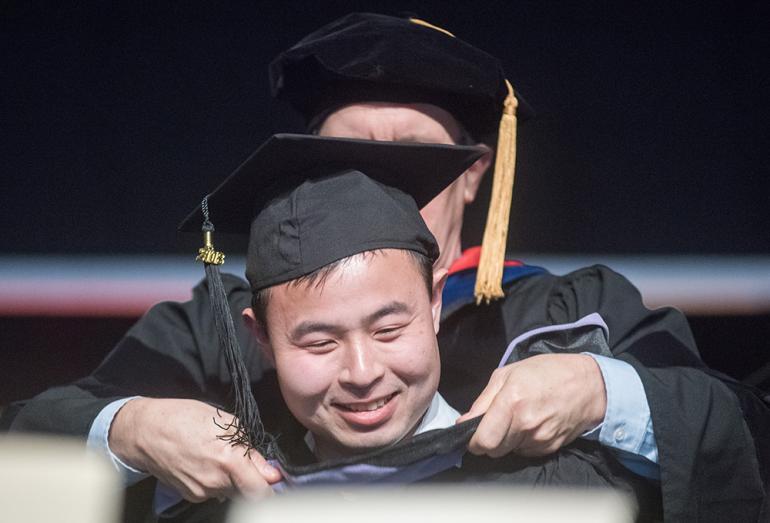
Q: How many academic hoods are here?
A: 2